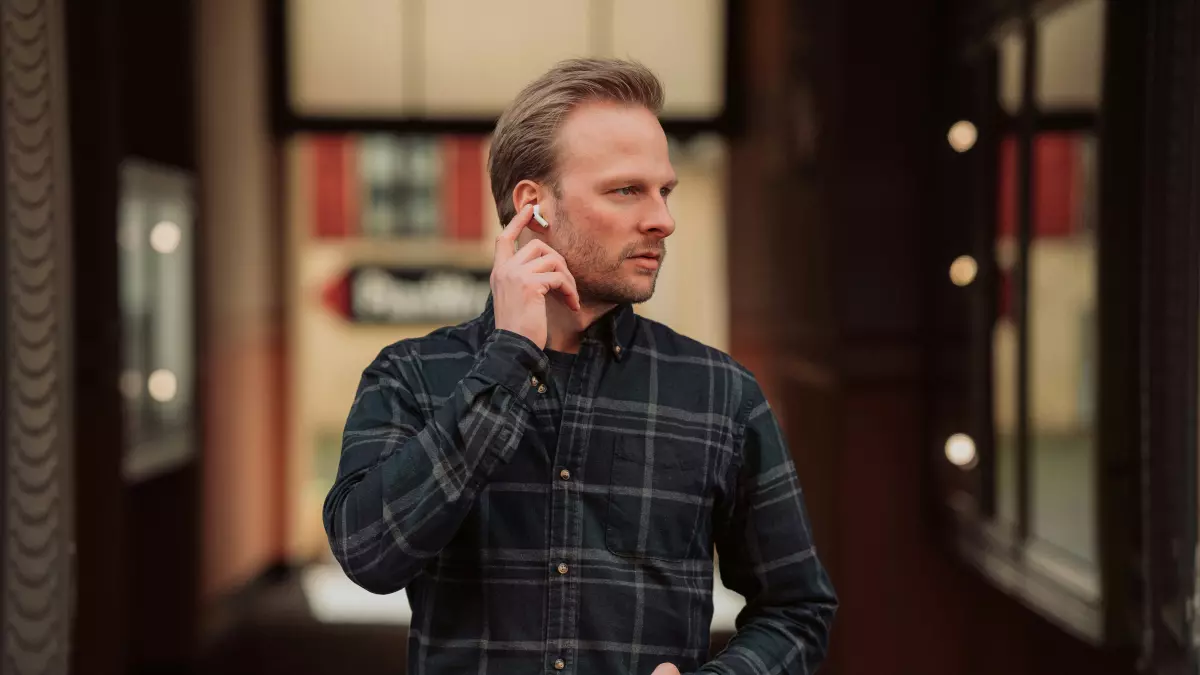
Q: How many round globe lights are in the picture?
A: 5